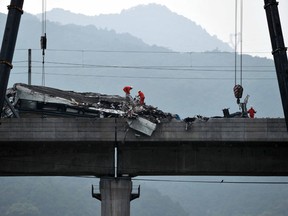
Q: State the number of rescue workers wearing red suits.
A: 3